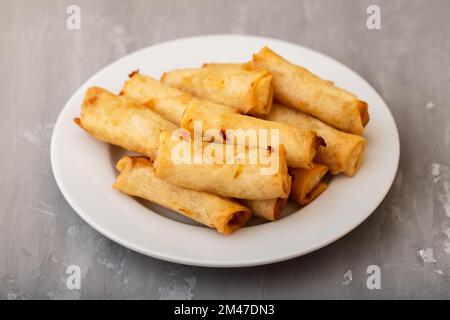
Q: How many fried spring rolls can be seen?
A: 11